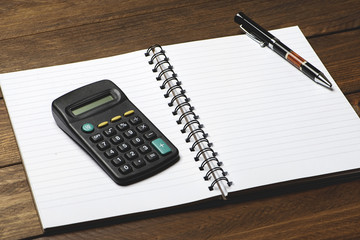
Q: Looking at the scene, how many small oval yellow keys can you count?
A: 3